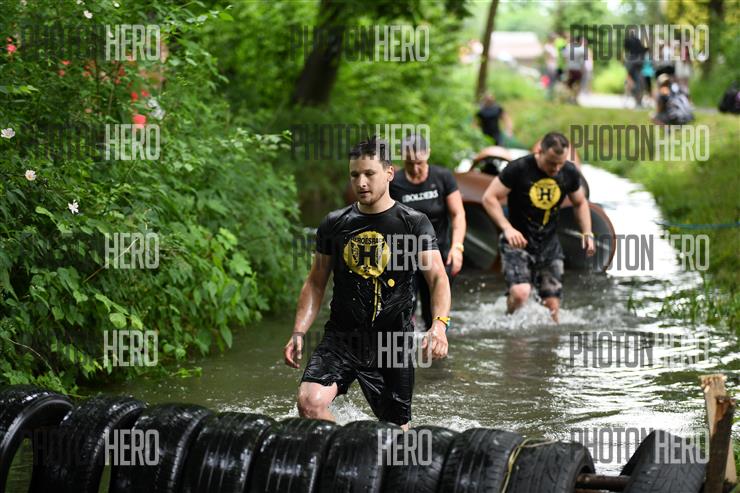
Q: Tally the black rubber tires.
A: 10